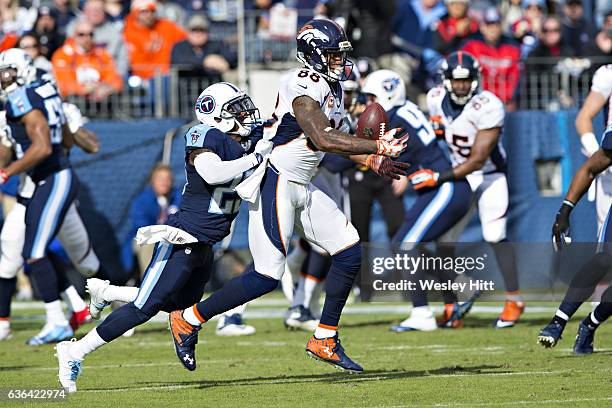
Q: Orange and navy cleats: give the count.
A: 4